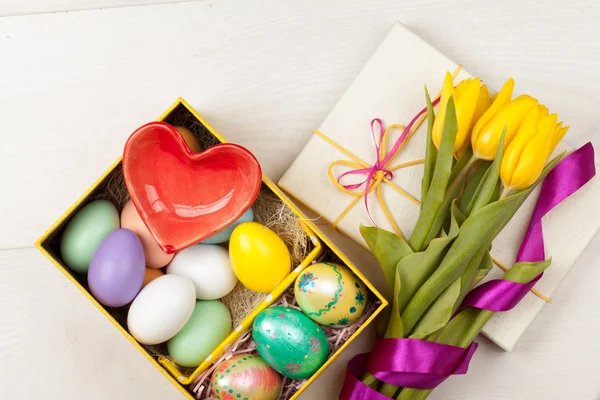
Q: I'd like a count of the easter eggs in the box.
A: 13